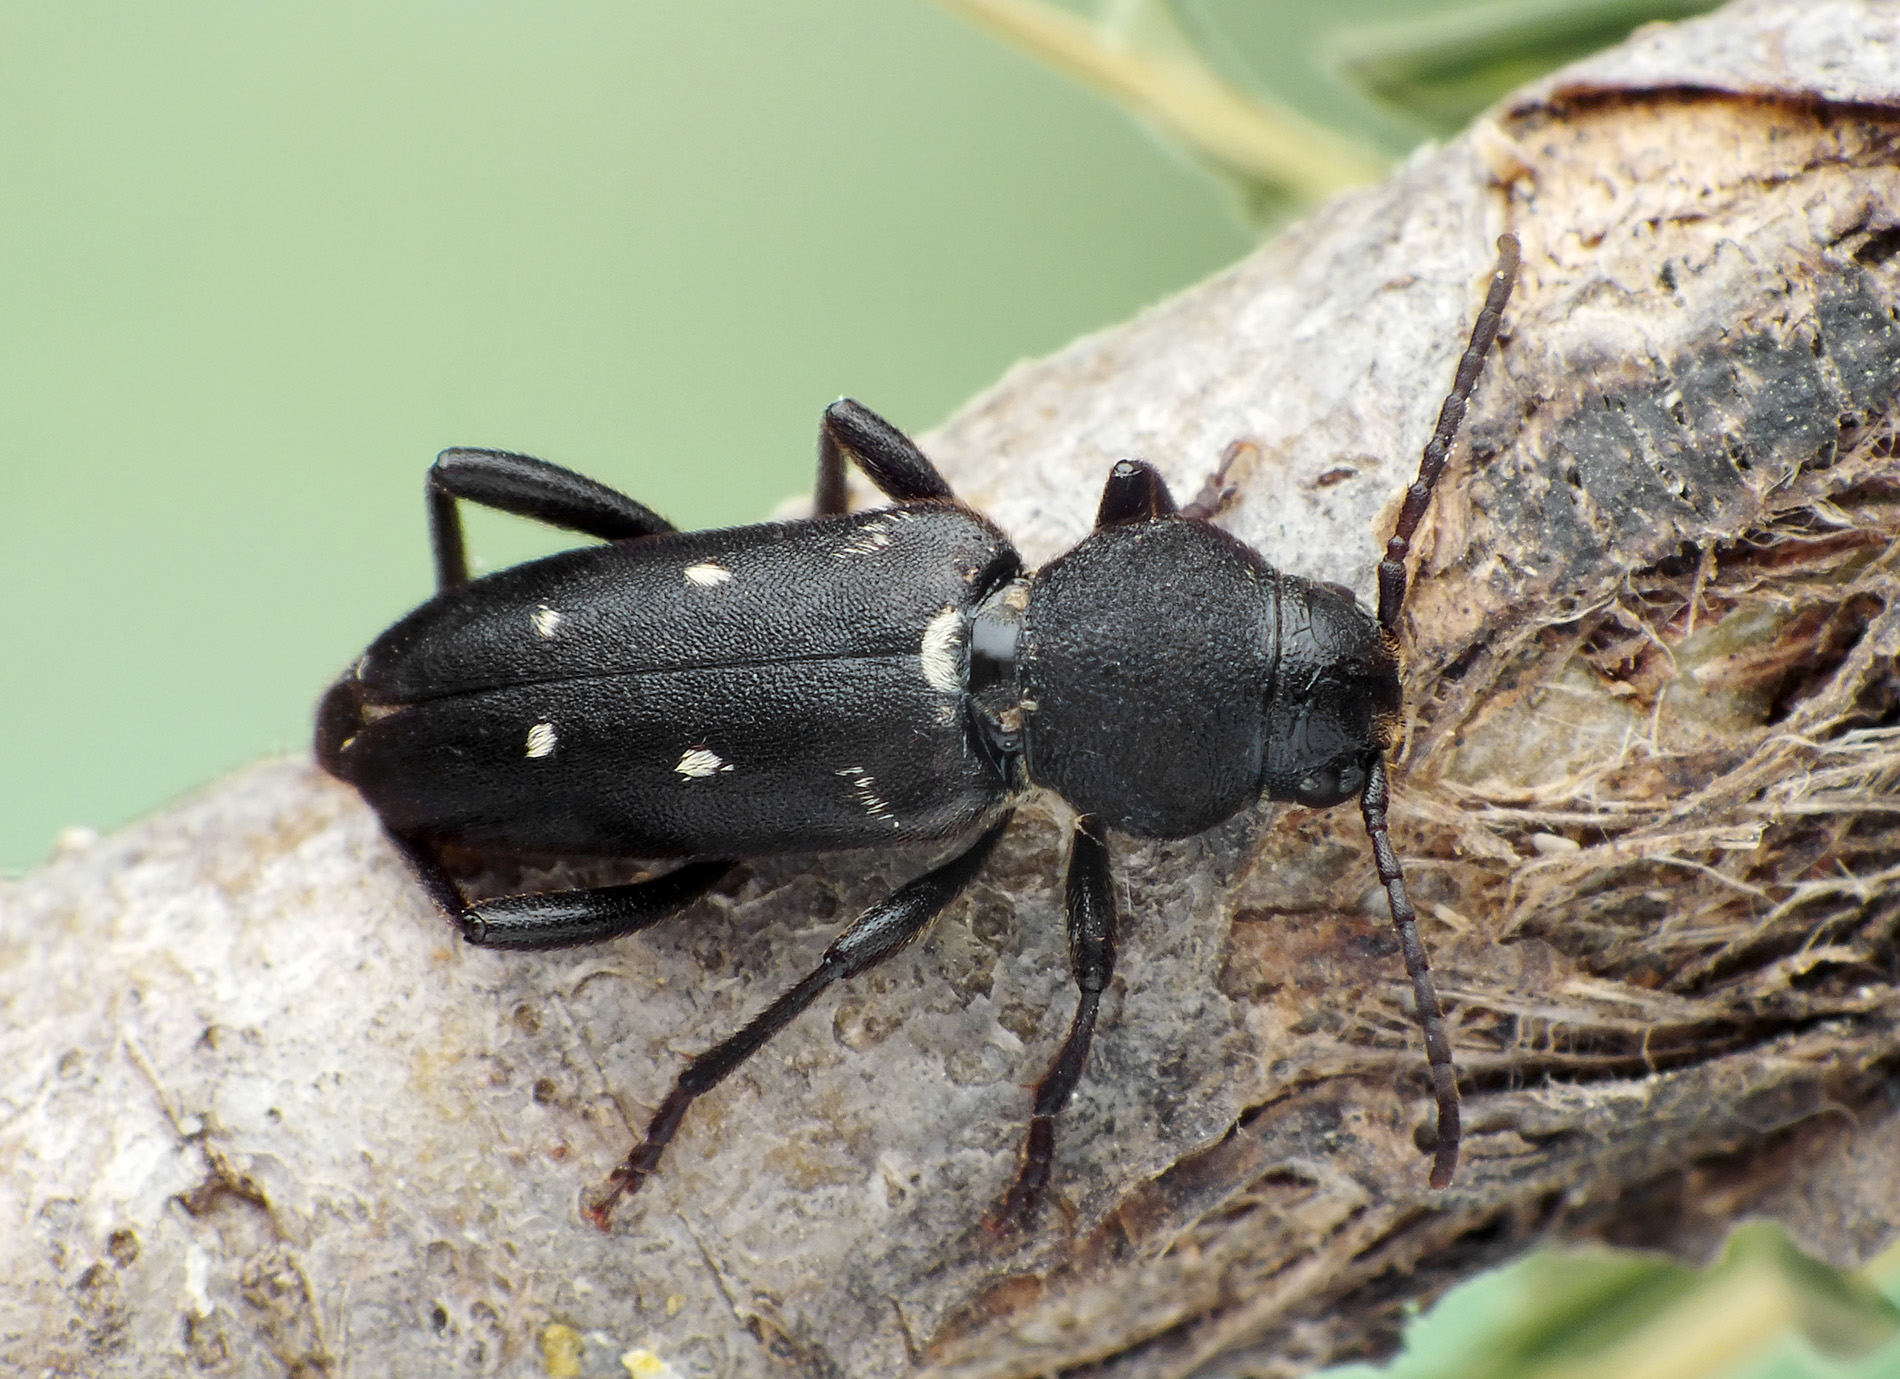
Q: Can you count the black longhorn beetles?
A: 1